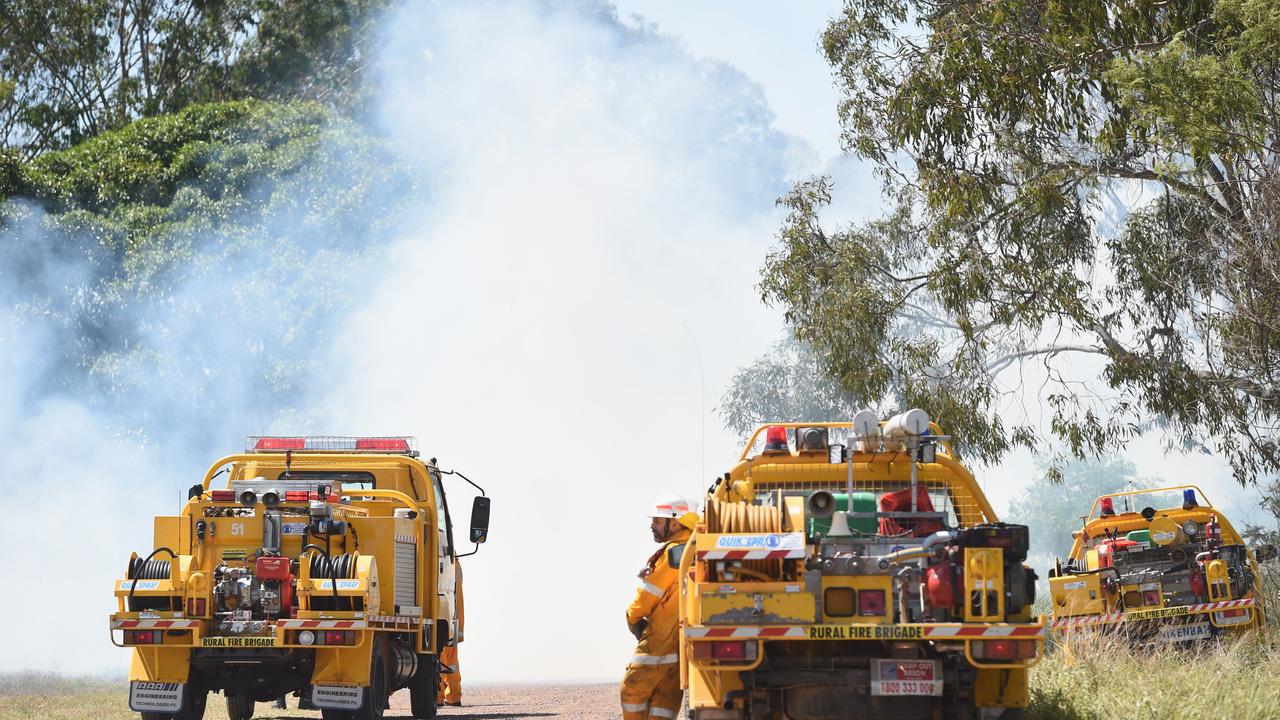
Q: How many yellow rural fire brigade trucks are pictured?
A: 3